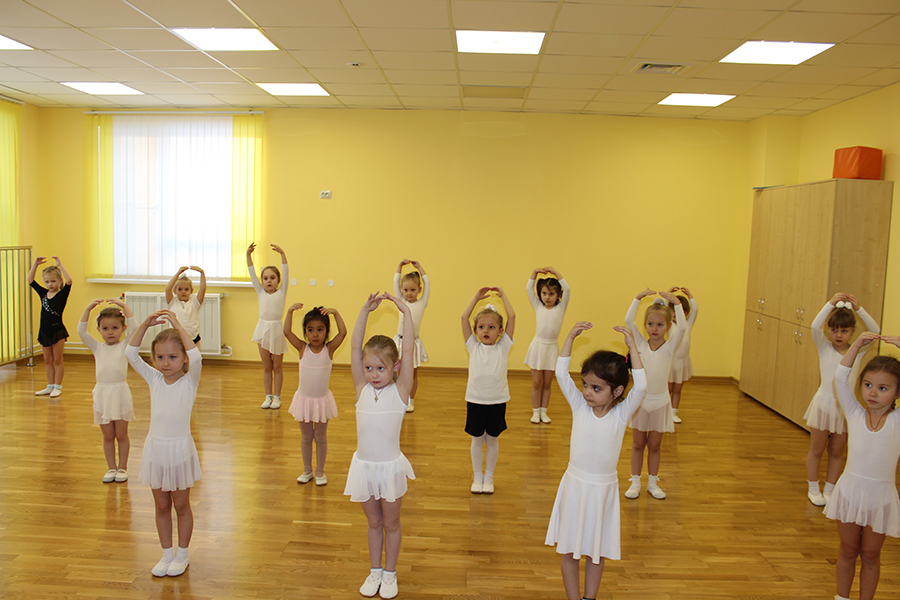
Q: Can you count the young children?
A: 15